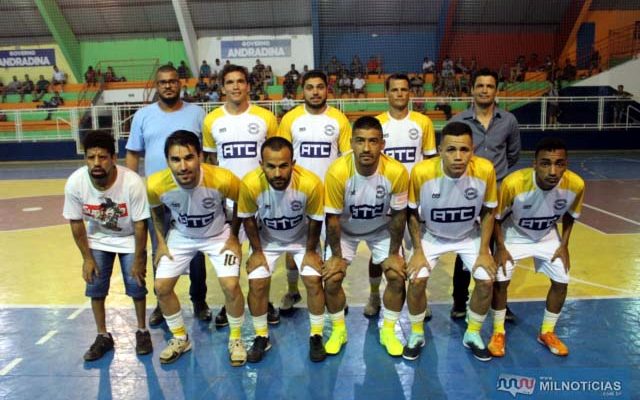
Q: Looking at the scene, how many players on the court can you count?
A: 8